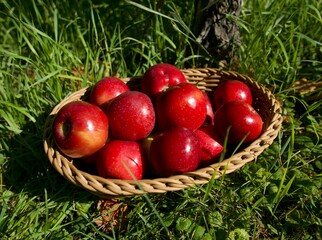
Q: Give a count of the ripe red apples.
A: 11